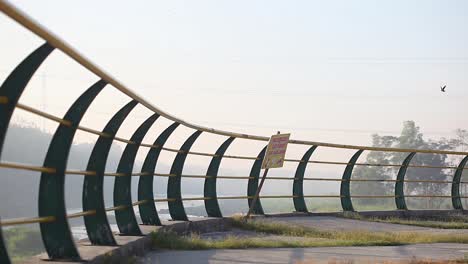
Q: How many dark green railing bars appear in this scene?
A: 12